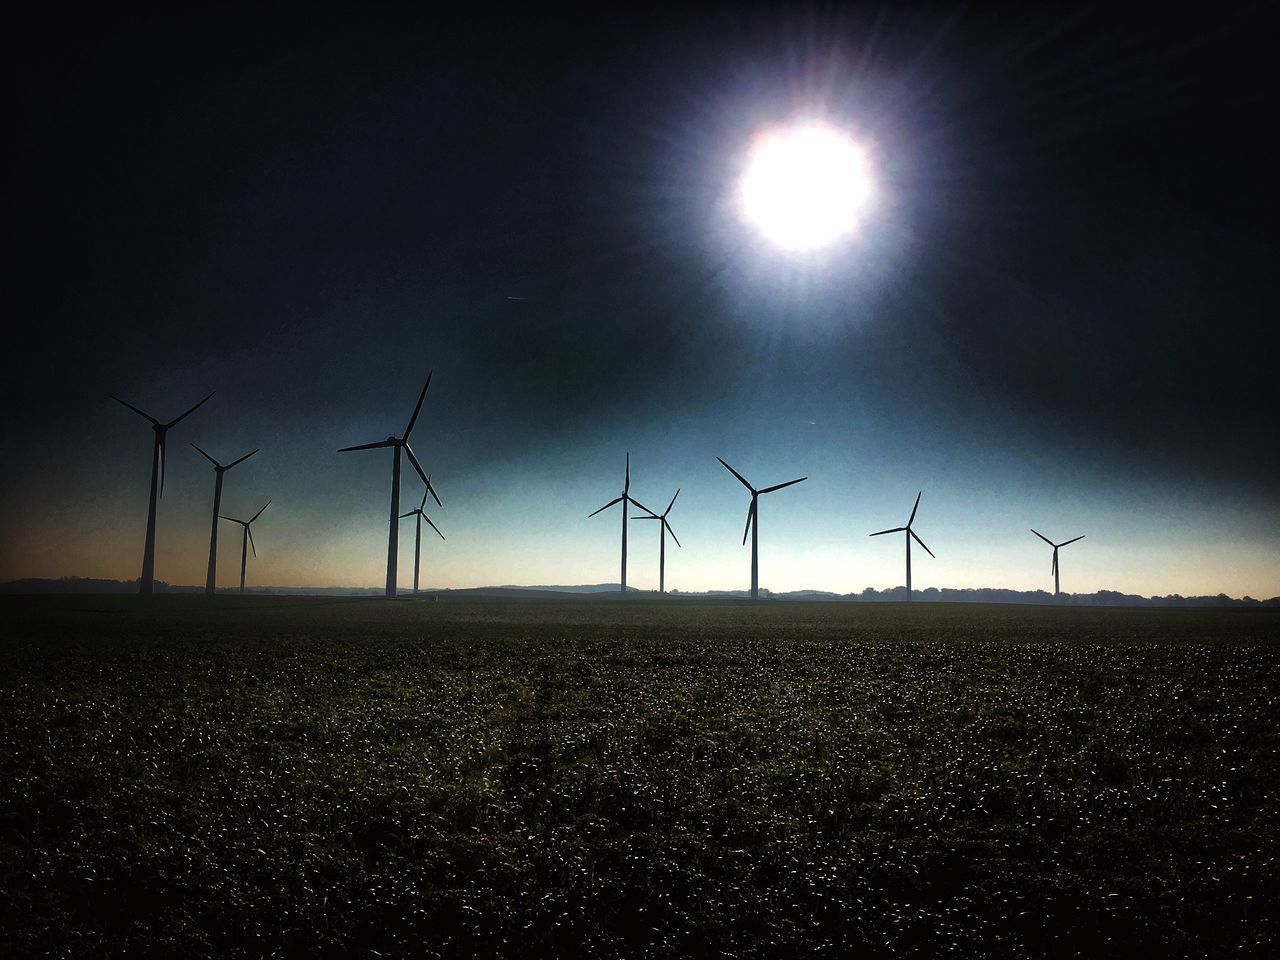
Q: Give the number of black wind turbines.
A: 10